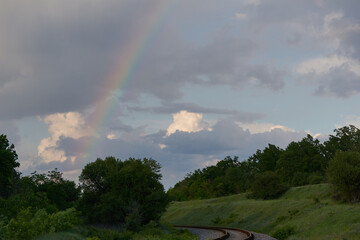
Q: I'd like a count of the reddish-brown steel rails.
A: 2